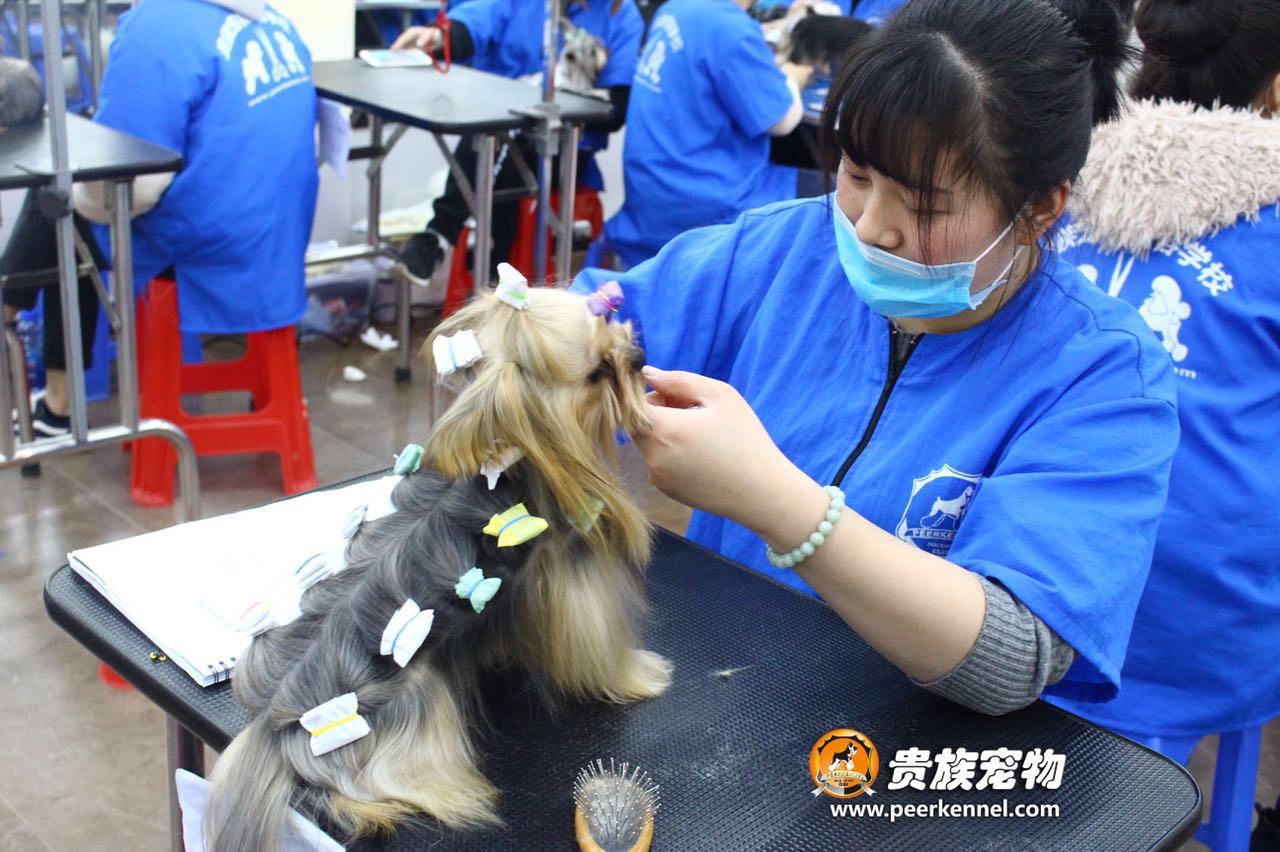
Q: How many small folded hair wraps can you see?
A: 13